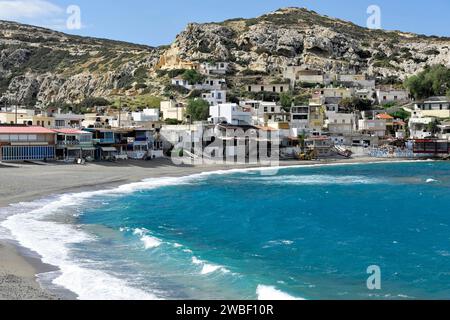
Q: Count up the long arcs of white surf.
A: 1